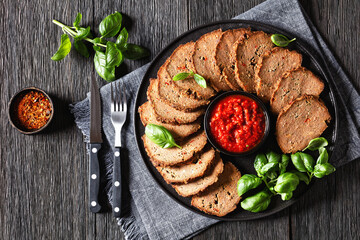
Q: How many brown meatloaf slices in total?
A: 14